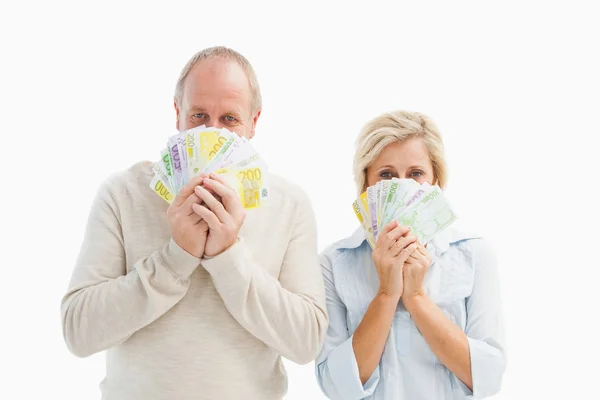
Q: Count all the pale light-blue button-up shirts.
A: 1